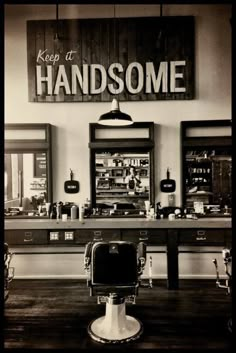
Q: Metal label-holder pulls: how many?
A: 4